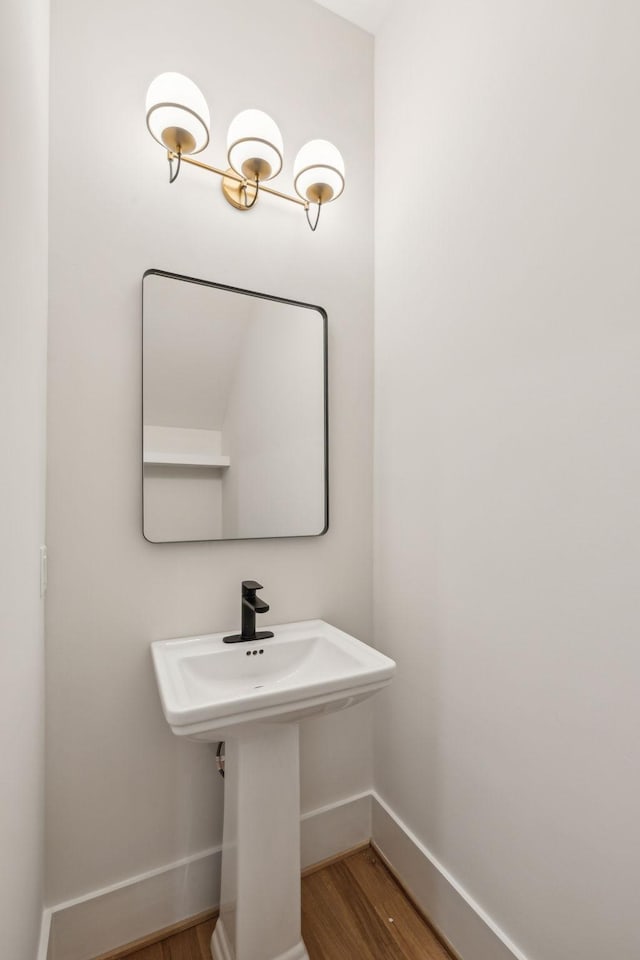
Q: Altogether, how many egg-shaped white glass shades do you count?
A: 3